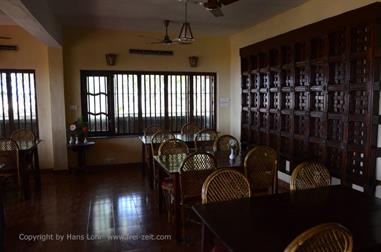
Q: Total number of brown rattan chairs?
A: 13